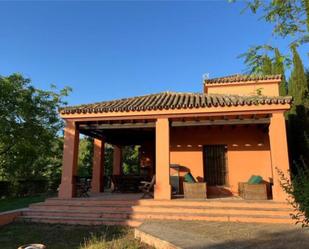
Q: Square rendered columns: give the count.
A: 5